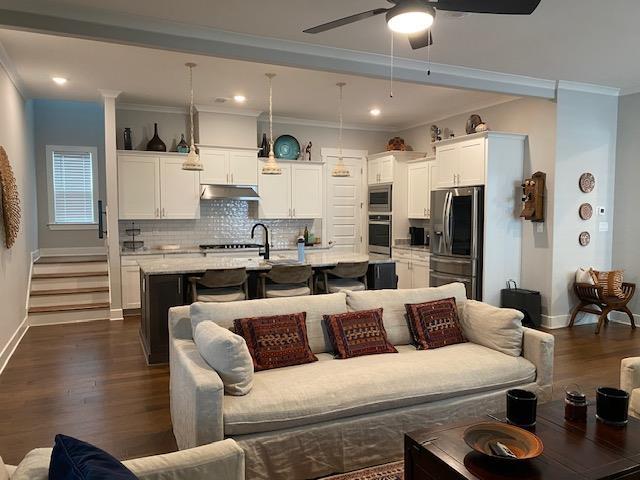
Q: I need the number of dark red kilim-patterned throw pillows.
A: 3